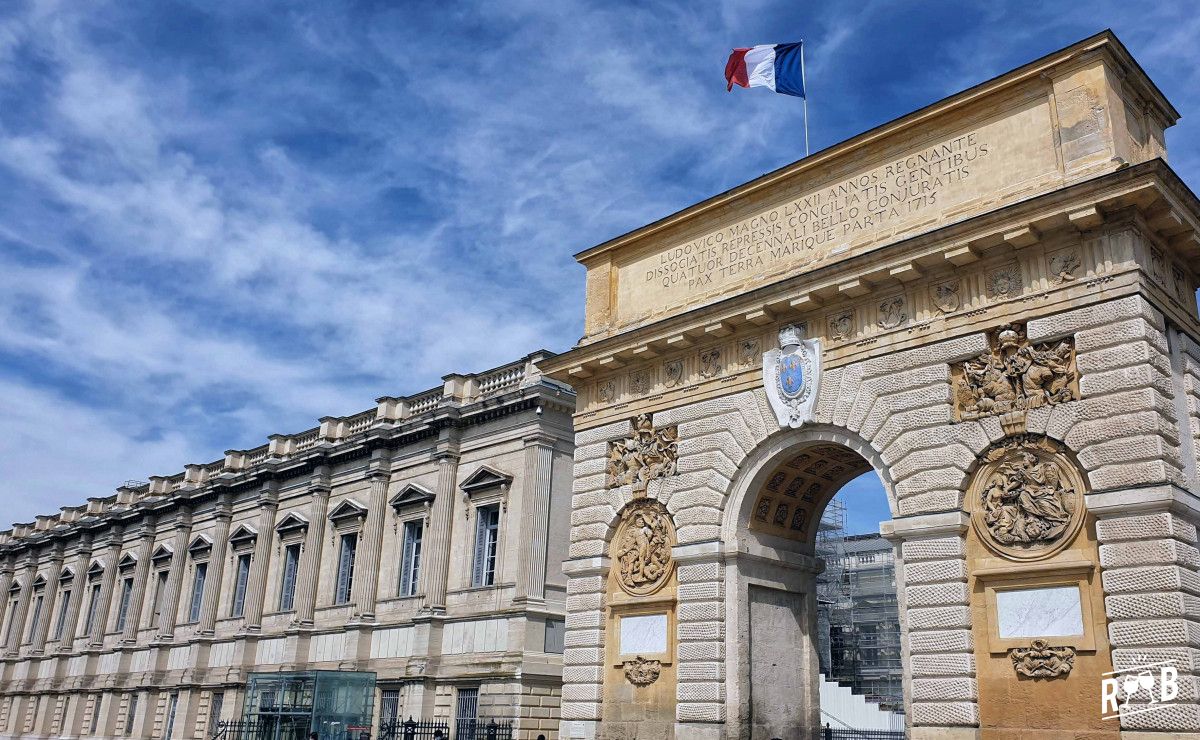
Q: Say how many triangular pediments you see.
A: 12